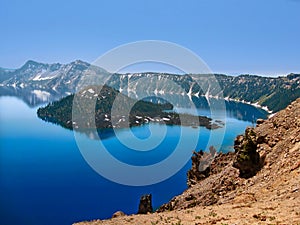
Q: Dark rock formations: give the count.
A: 3